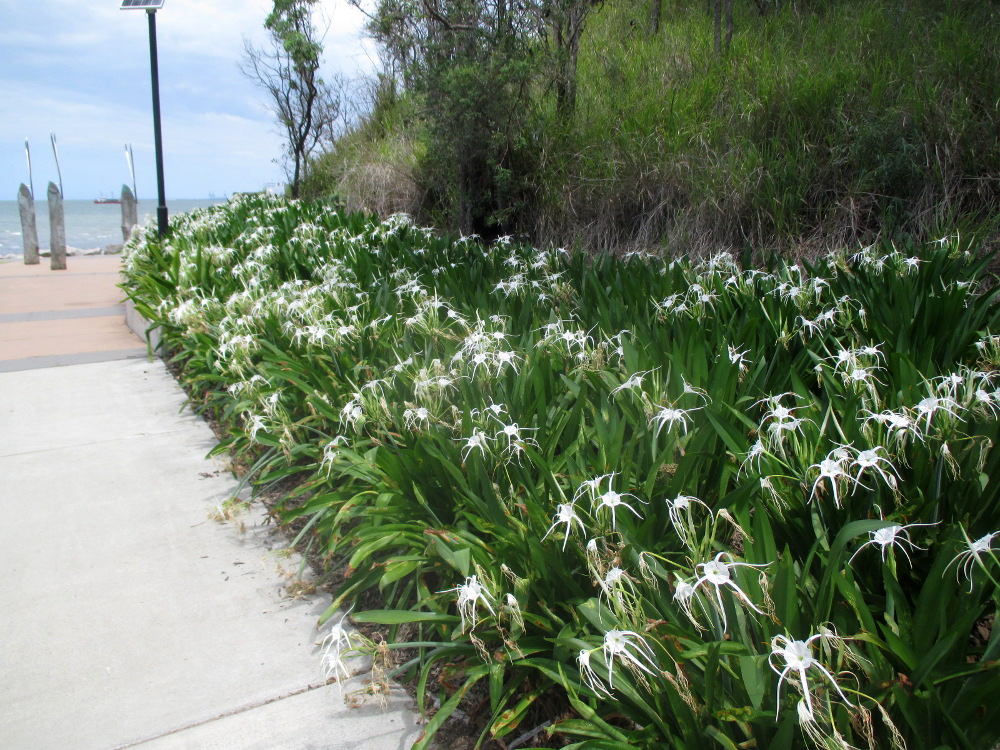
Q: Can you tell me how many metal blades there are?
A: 3